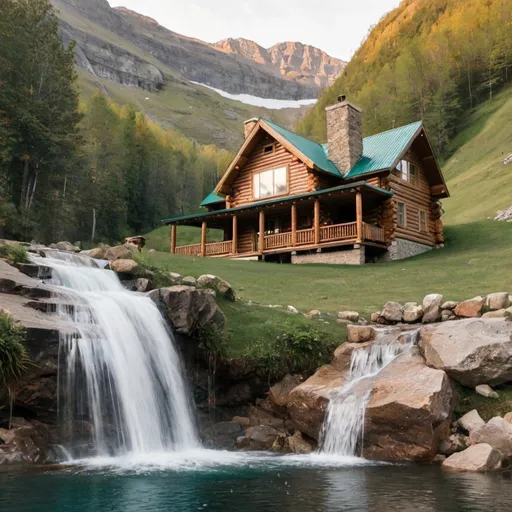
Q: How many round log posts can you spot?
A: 7